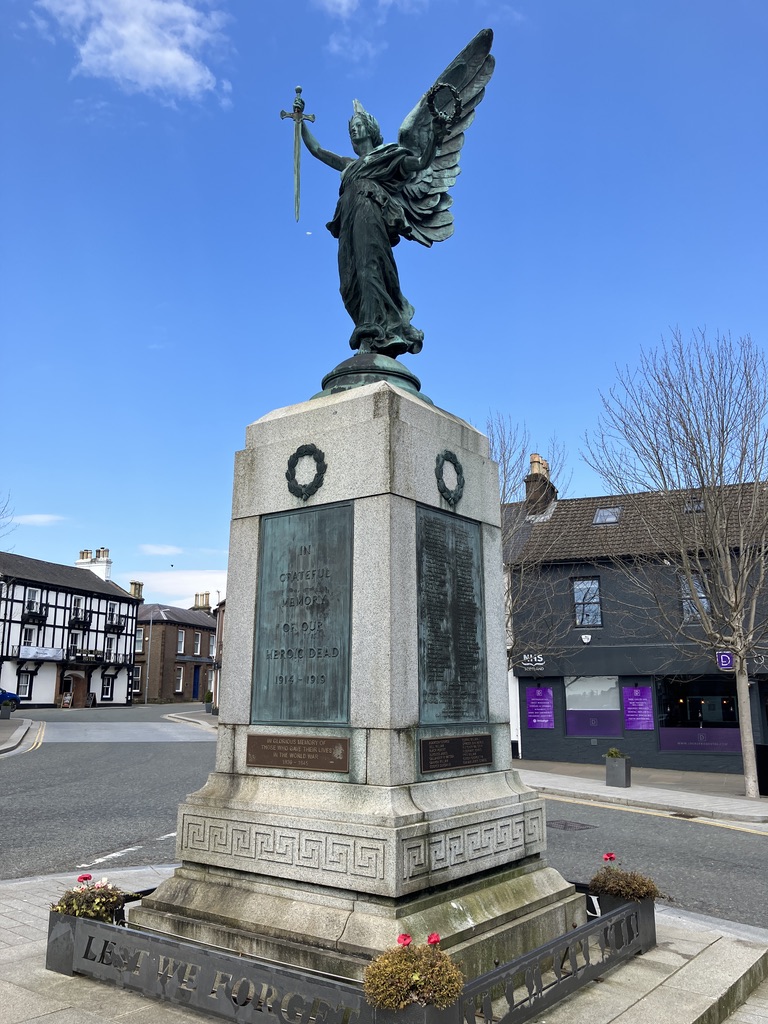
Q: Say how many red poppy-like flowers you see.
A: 4